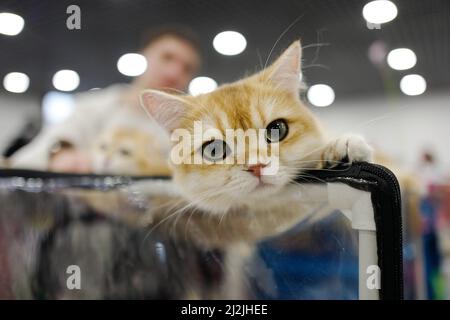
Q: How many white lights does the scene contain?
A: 10